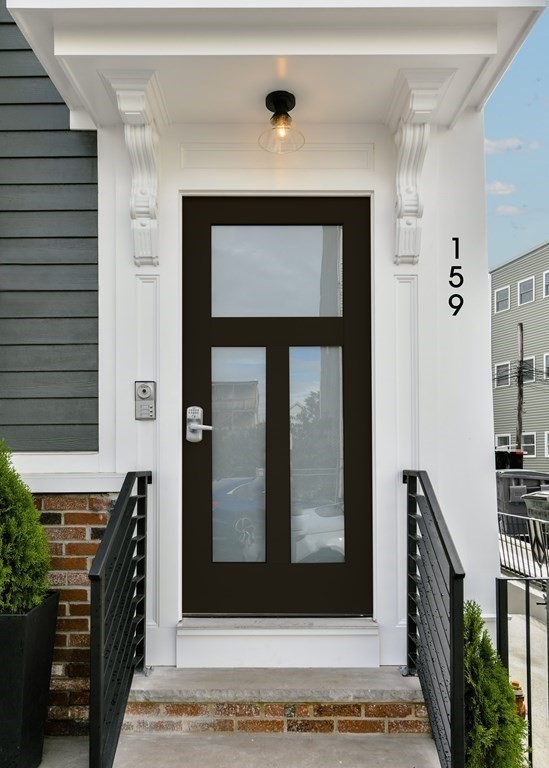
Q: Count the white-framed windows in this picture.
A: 9